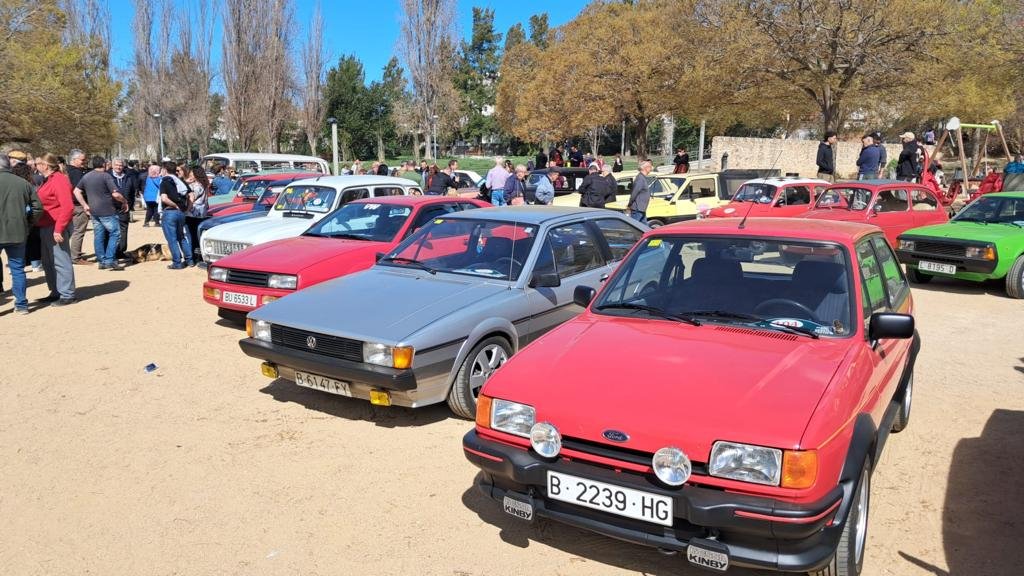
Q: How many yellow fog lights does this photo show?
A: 2